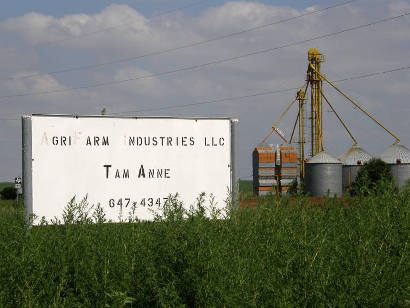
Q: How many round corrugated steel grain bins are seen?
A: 3